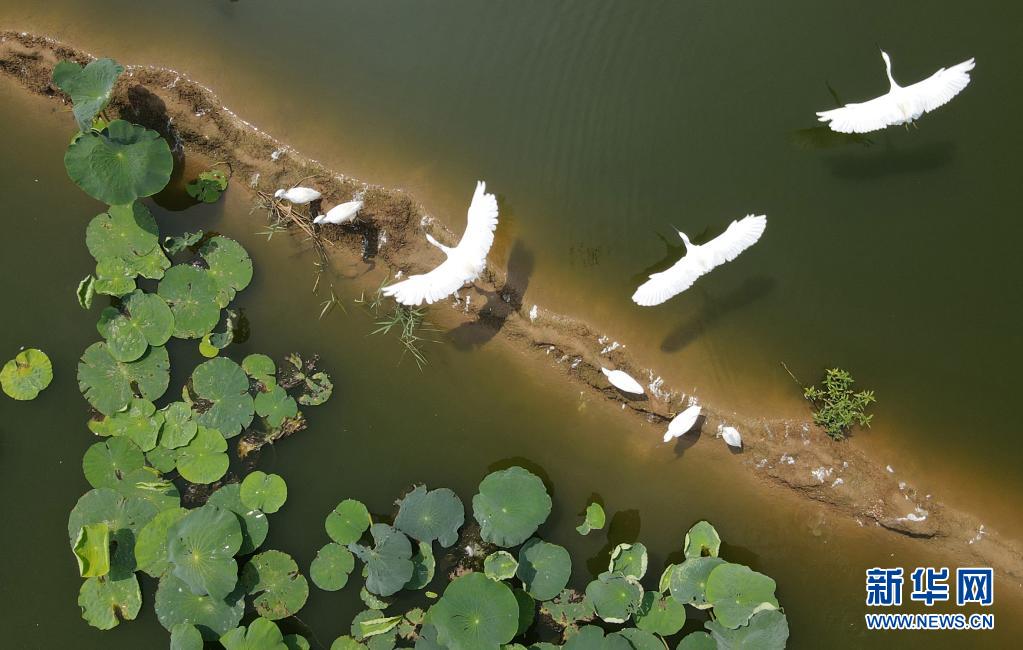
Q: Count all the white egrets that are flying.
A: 3